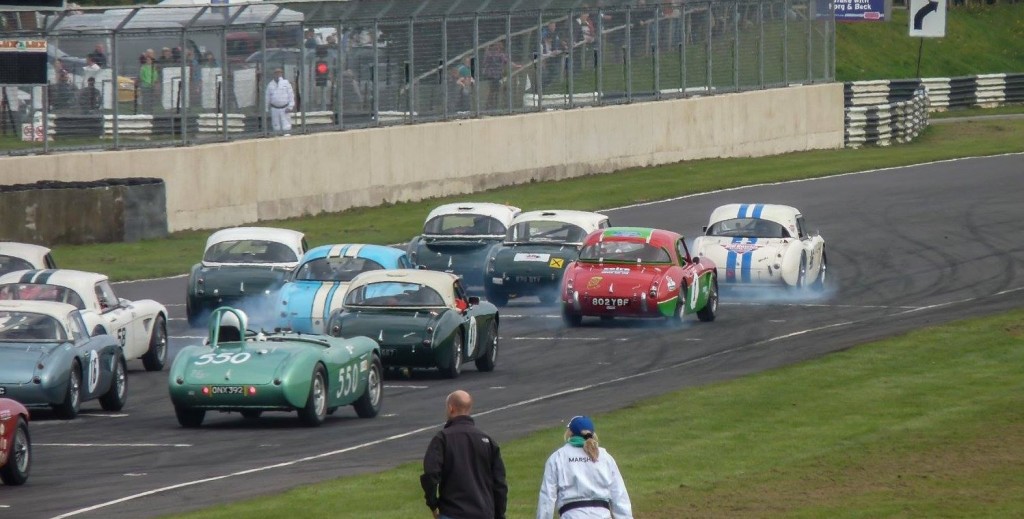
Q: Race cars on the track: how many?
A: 12